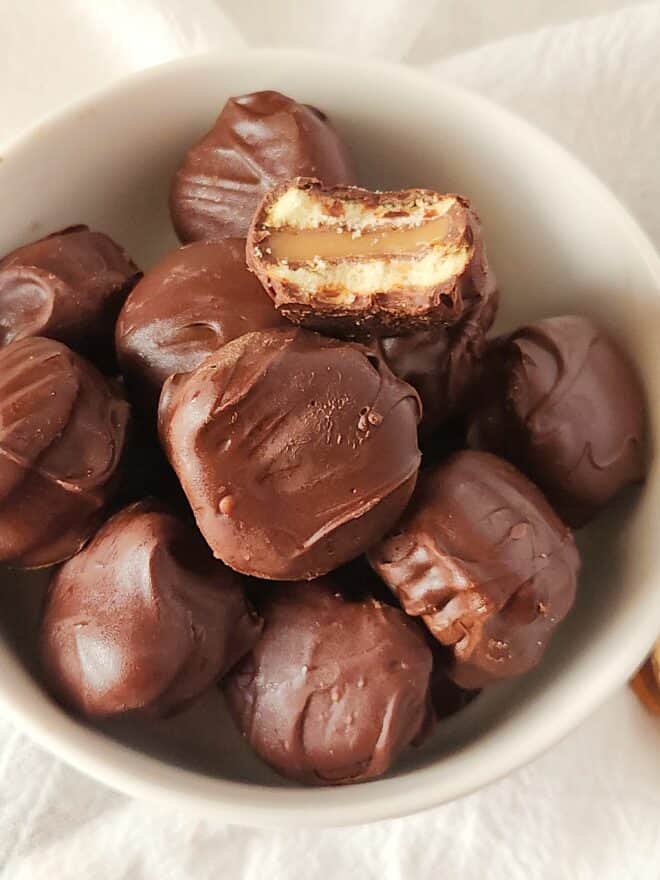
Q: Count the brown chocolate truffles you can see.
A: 11